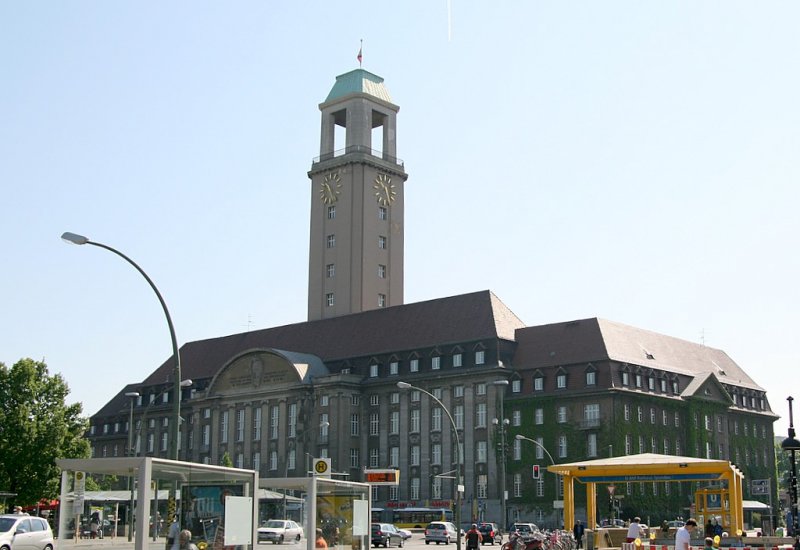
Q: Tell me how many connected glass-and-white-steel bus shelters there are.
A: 2